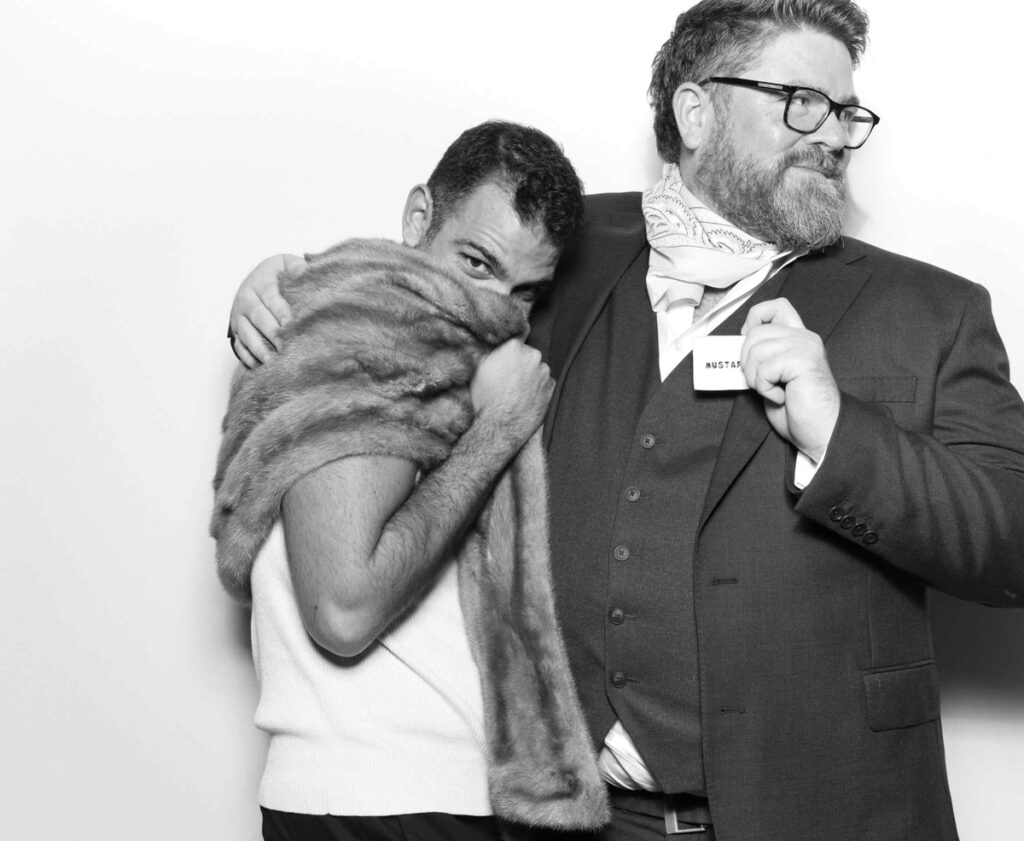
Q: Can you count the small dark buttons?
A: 9